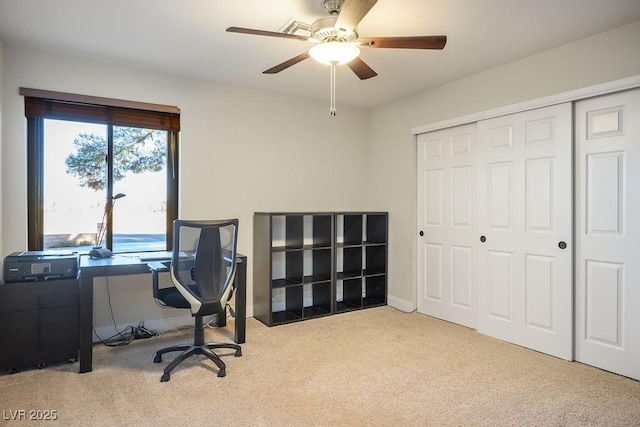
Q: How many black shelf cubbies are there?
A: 12